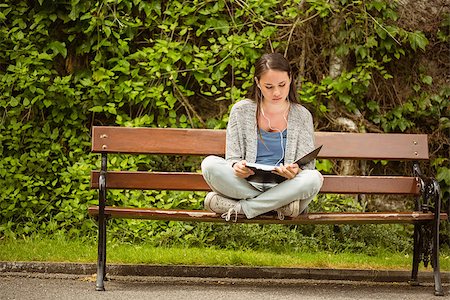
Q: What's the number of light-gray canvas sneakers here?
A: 2